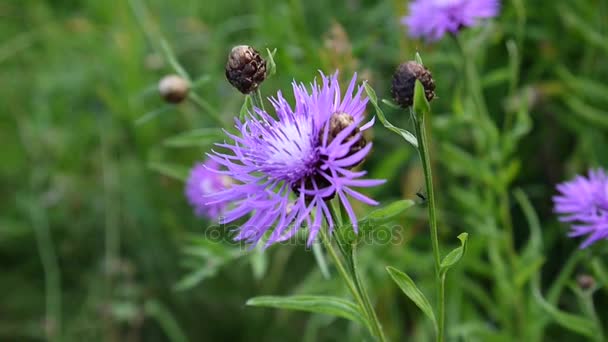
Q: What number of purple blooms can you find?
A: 4